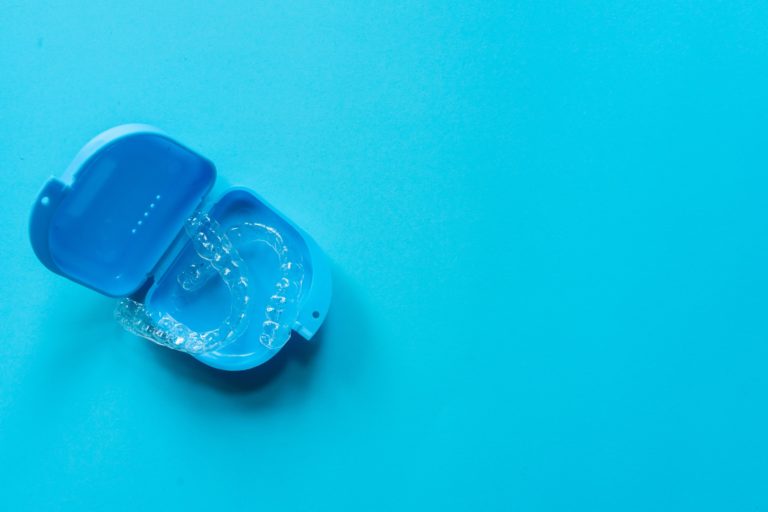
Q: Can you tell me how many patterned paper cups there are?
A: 0